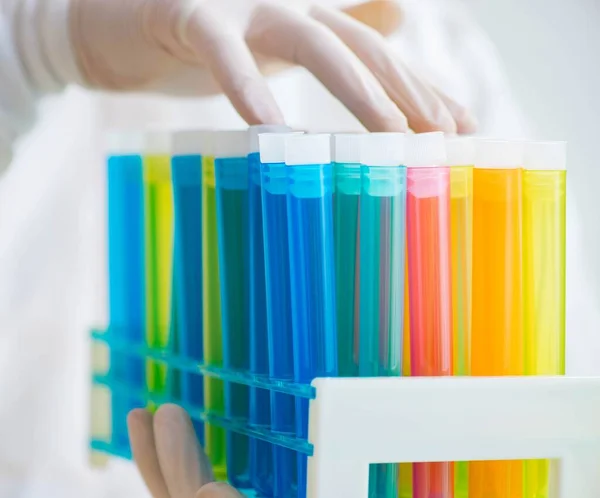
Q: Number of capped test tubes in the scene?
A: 14